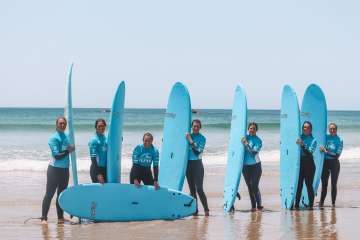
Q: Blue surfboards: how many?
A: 7